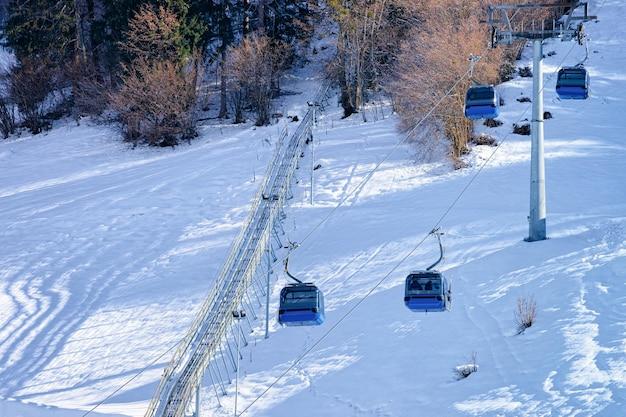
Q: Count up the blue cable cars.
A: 4